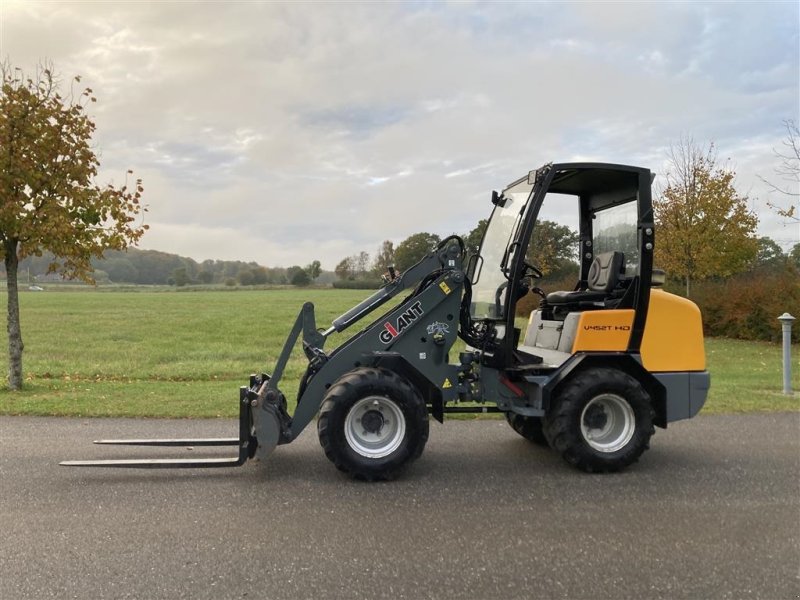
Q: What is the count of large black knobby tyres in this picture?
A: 3